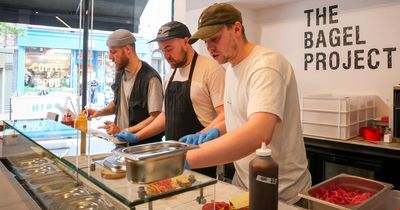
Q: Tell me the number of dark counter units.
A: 1